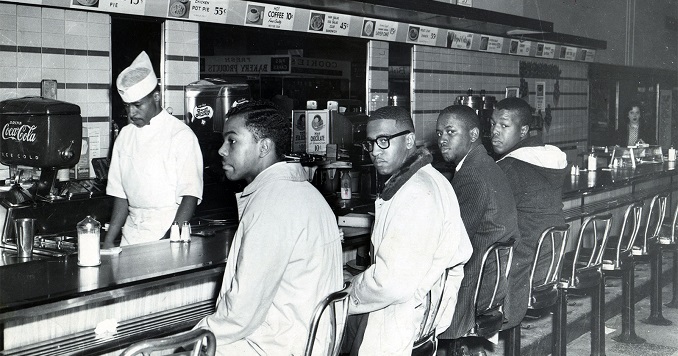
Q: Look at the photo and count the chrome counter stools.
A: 9